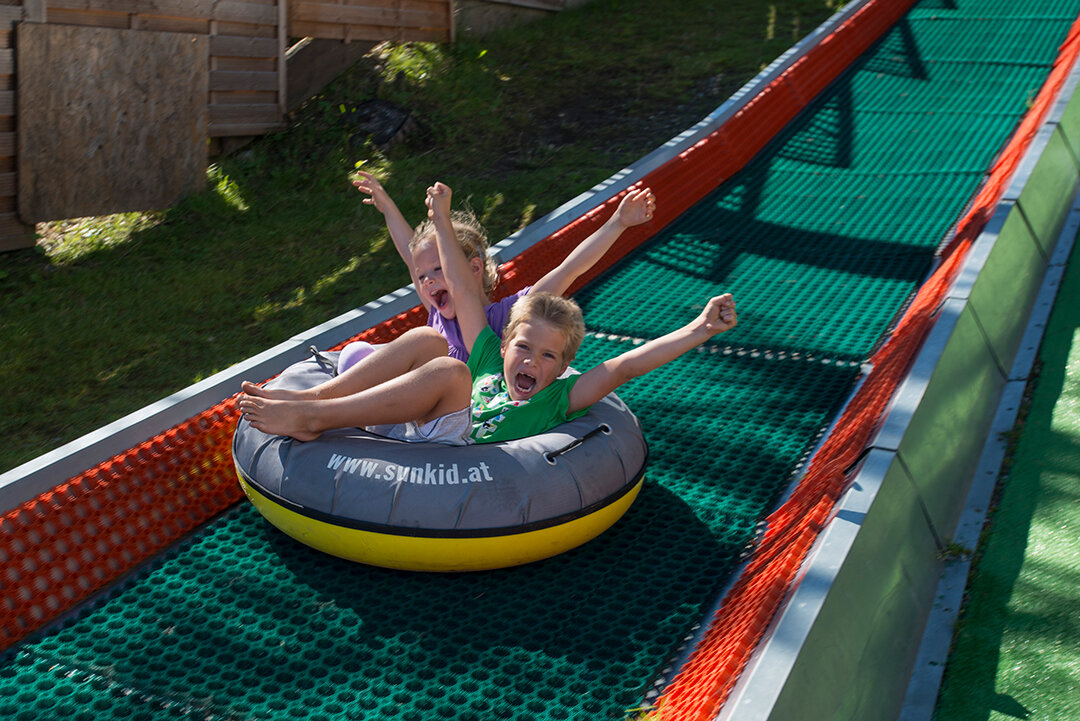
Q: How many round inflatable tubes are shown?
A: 1